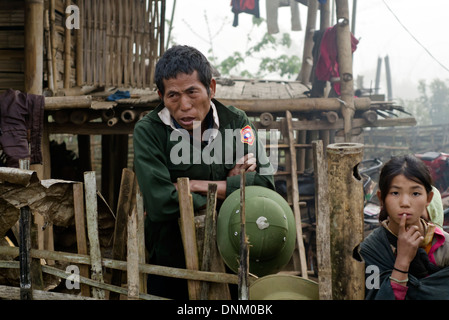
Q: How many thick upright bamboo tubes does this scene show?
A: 1